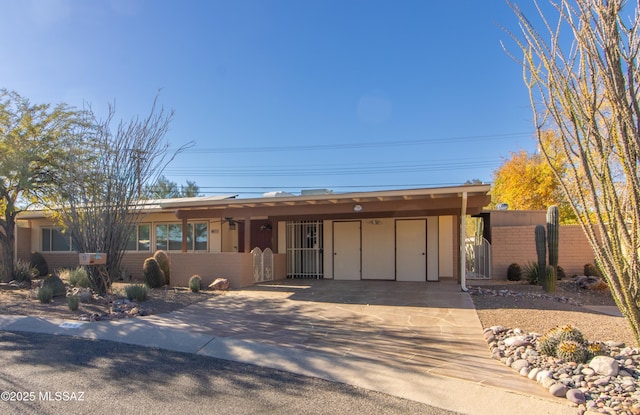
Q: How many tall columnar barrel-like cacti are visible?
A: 2